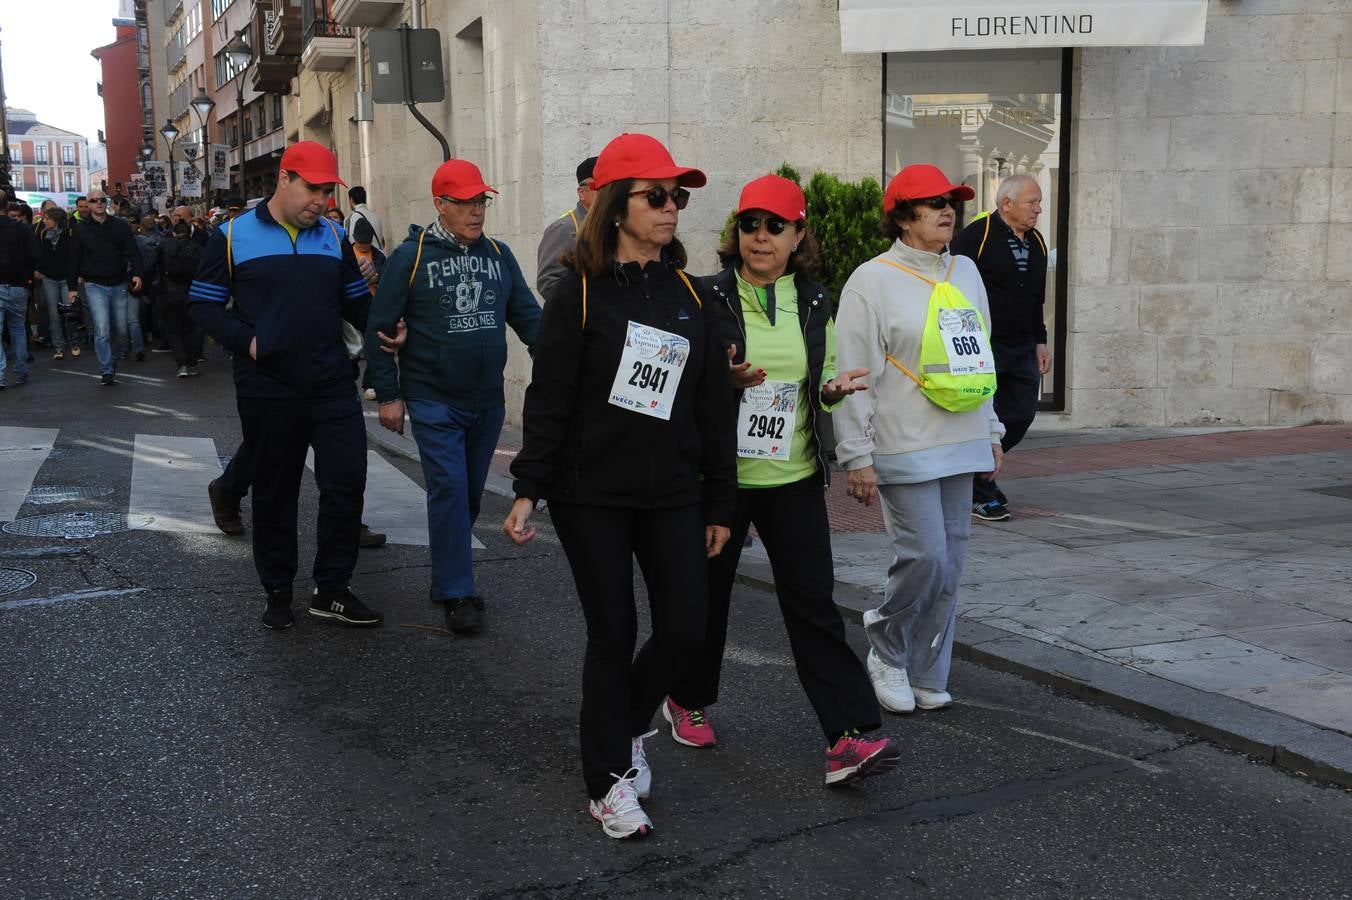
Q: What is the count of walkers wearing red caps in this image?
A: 5